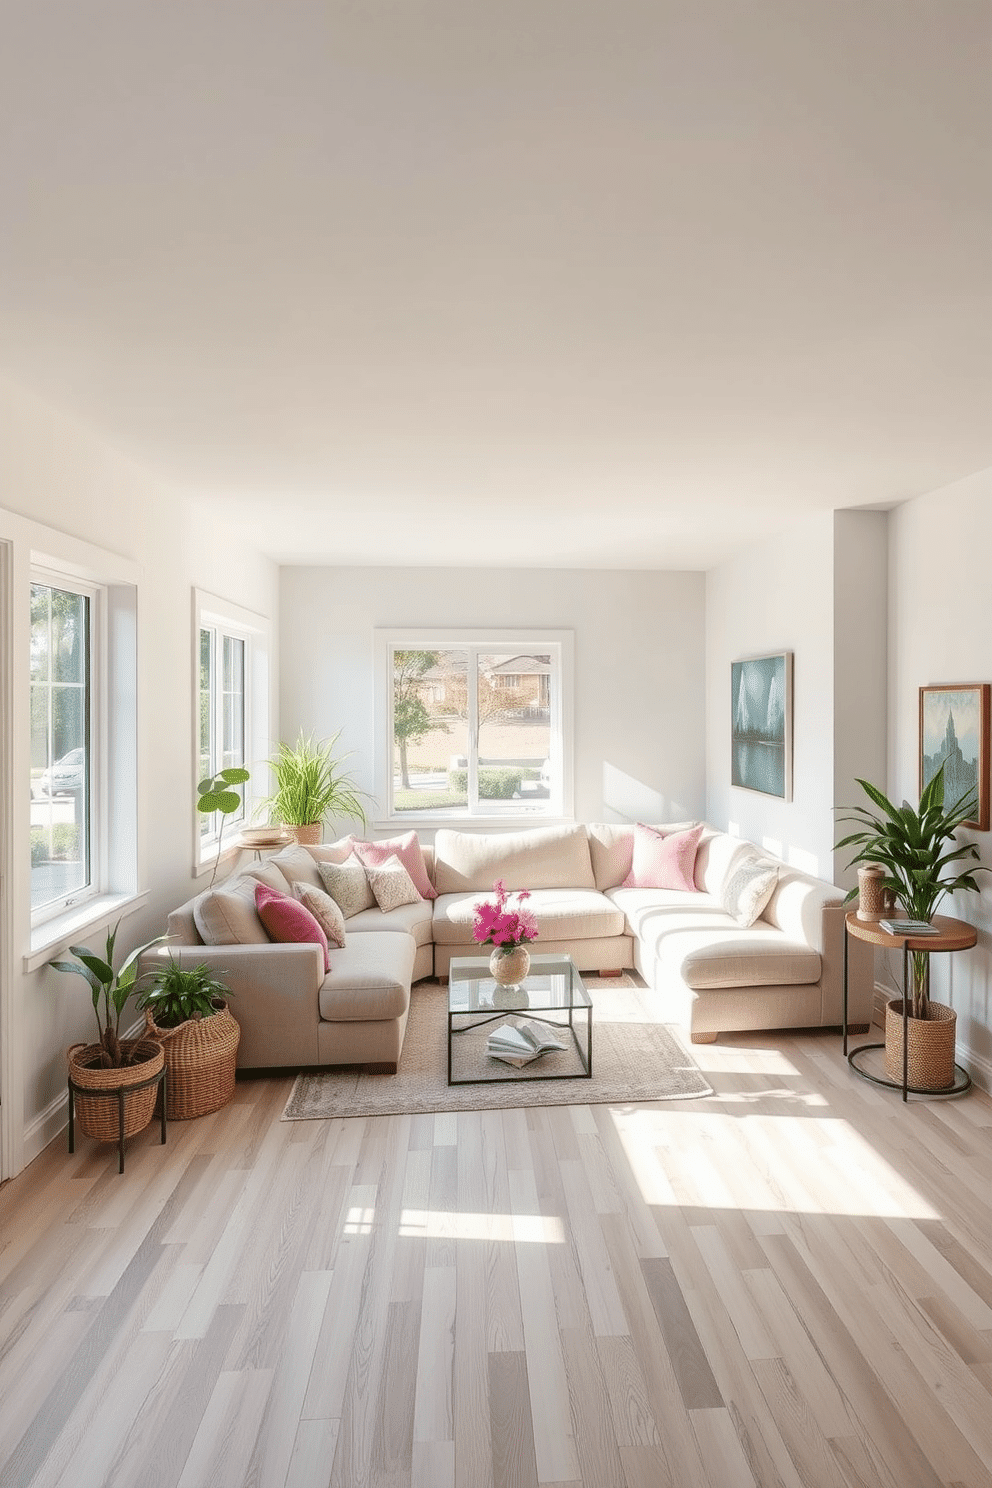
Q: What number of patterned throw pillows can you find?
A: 4